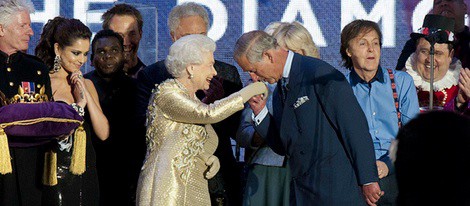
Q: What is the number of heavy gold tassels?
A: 3